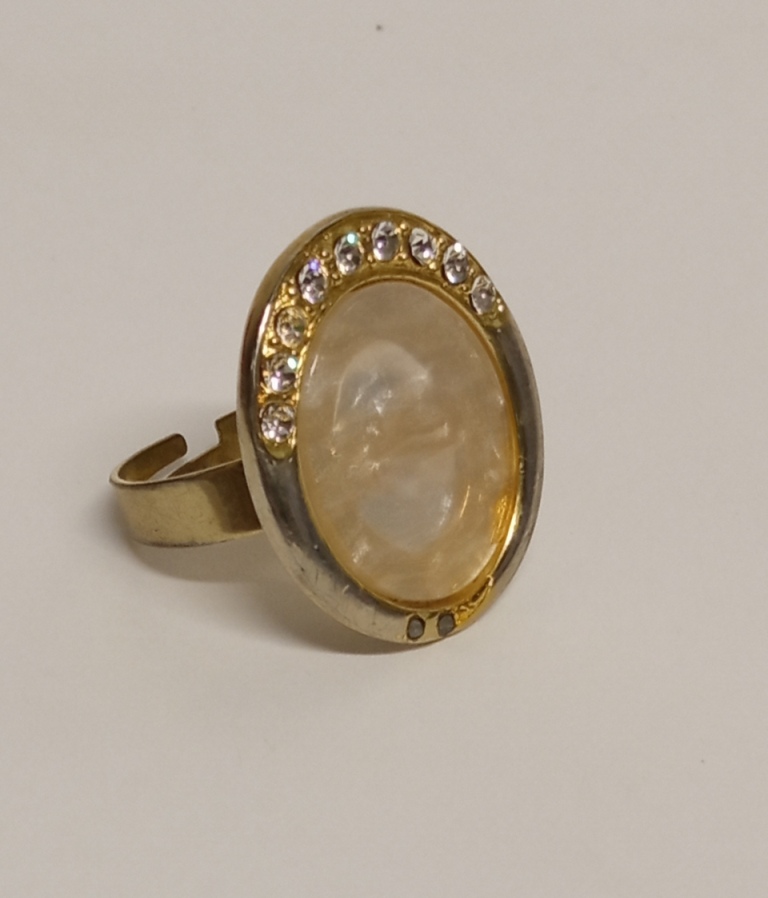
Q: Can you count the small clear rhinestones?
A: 9